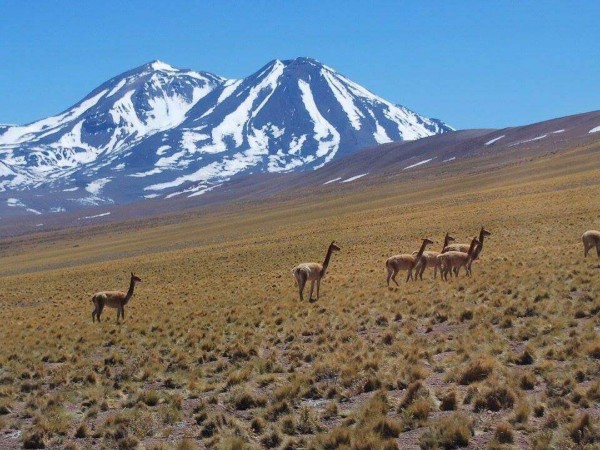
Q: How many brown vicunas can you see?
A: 7